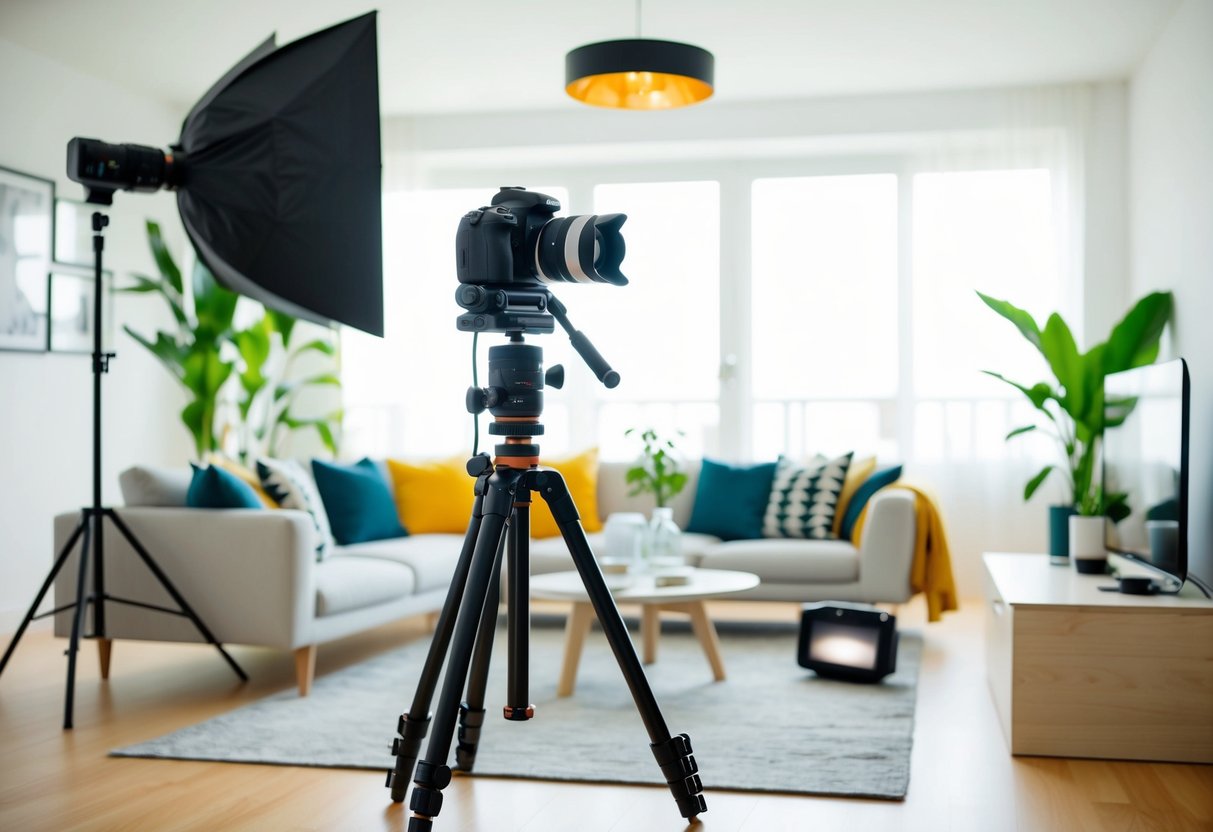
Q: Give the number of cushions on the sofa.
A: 10